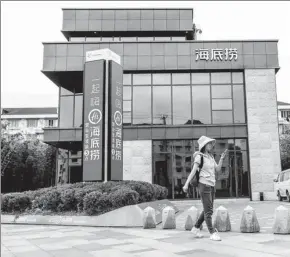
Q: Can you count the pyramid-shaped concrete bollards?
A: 6